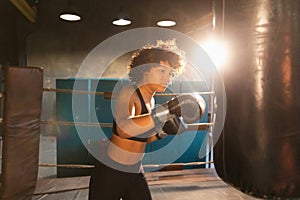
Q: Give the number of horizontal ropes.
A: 3